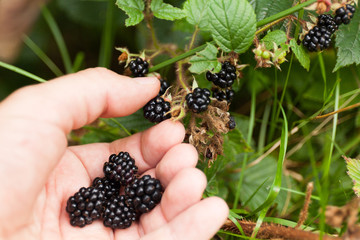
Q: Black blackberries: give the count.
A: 15